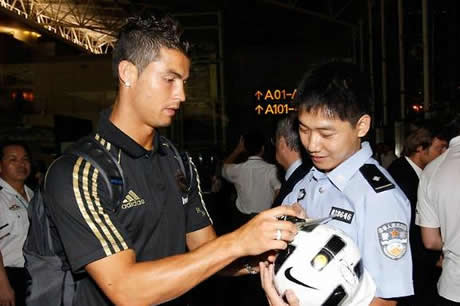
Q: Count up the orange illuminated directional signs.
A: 2